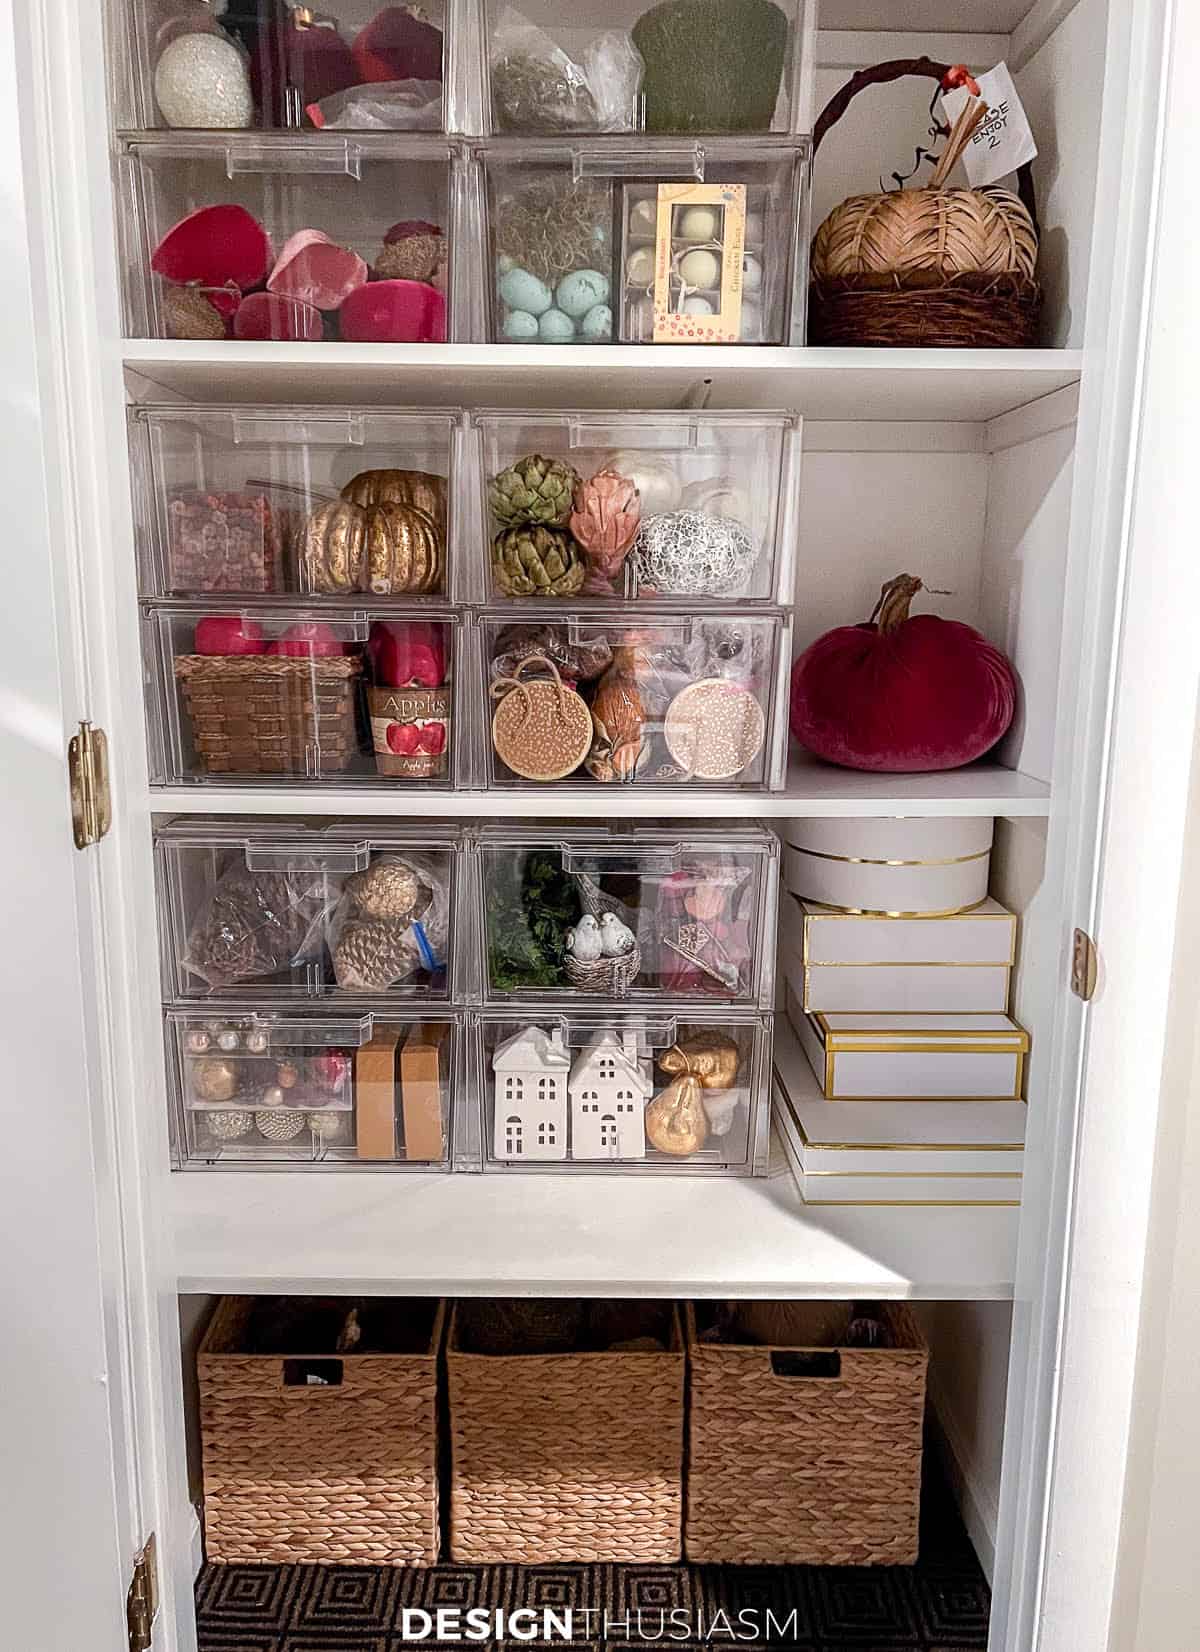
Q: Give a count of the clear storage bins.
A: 12